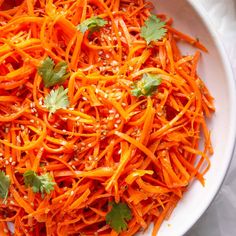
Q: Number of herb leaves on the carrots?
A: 8